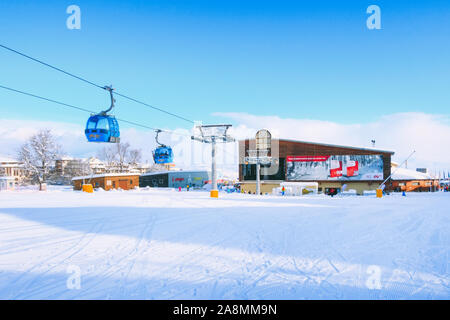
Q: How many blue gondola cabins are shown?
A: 2